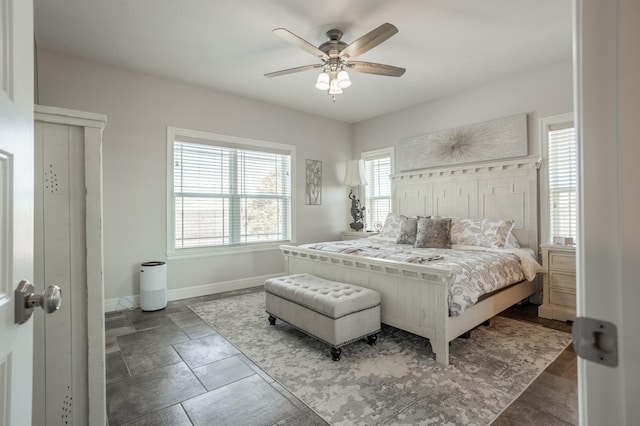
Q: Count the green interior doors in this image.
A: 0